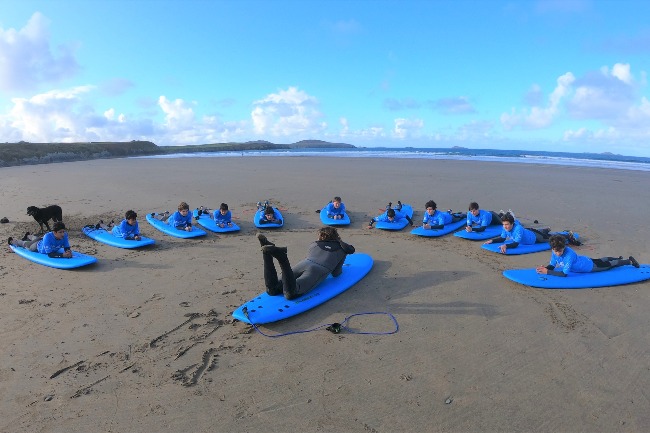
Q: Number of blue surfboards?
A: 12